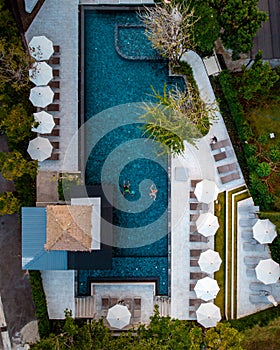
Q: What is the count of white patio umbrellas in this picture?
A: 13